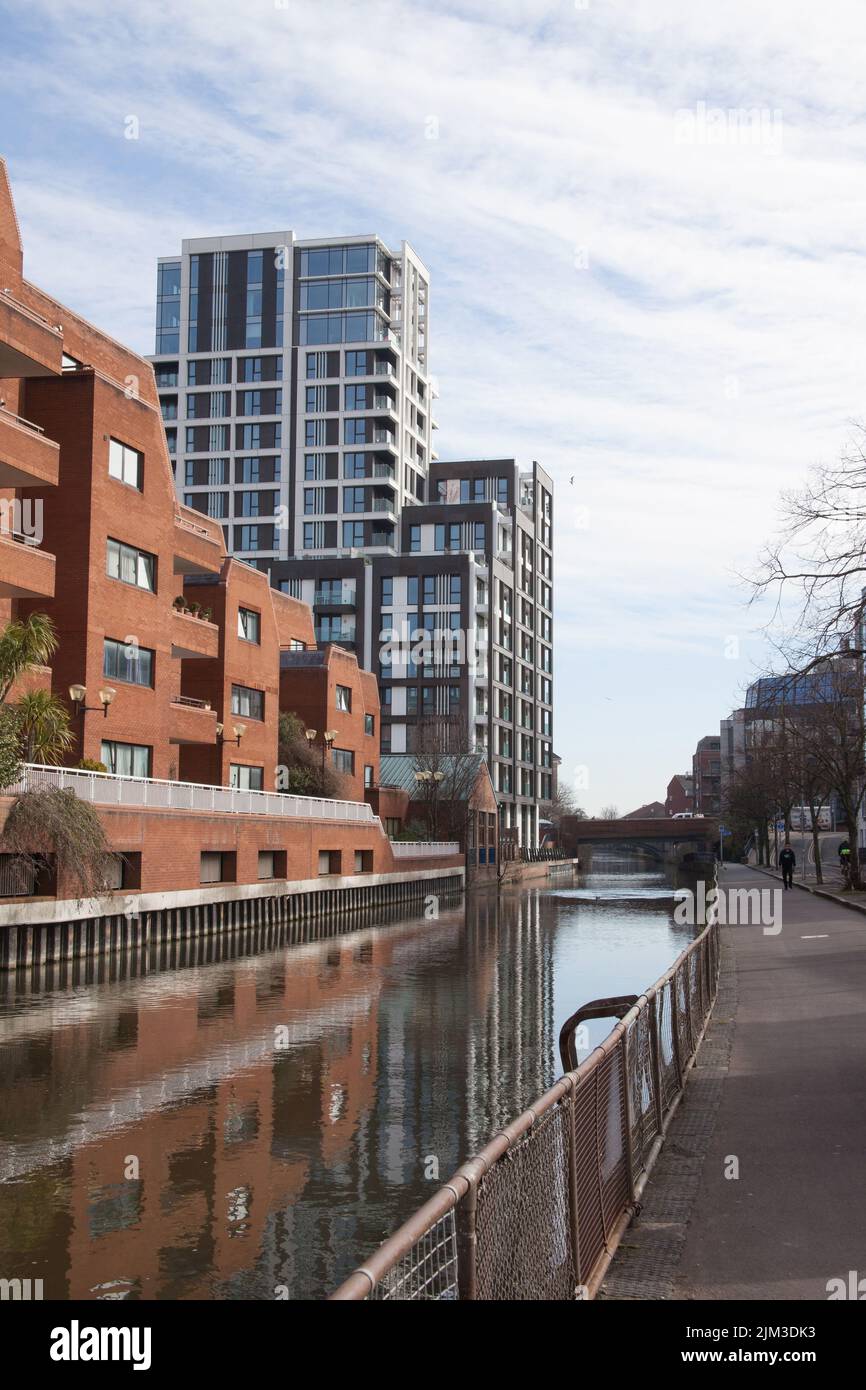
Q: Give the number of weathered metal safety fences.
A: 1